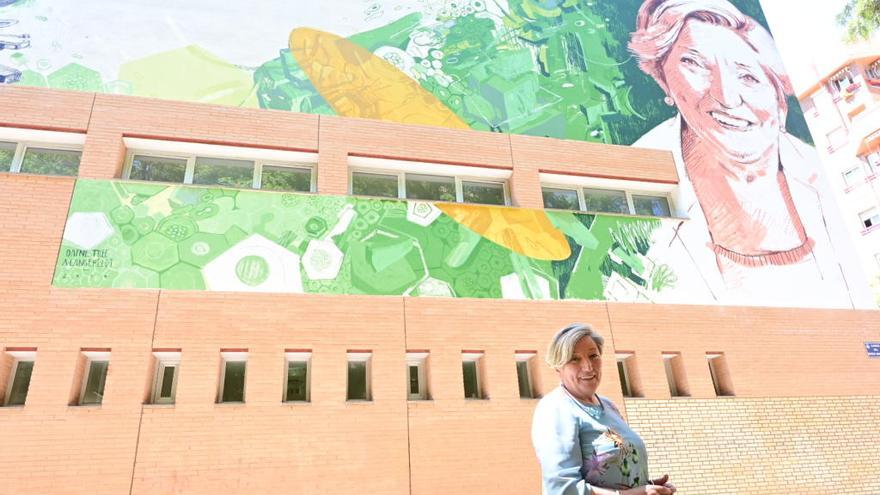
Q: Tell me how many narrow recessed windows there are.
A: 12